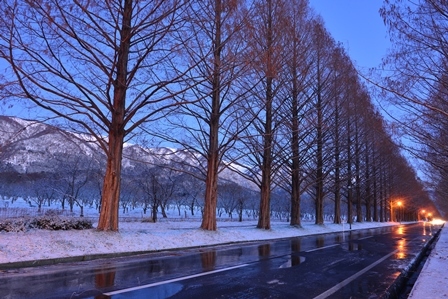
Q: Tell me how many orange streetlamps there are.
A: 3